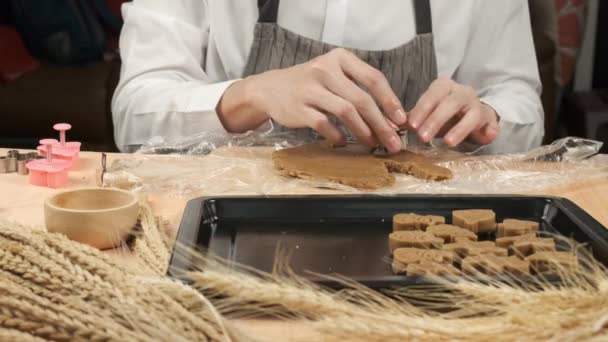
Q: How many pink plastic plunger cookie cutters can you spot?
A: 2